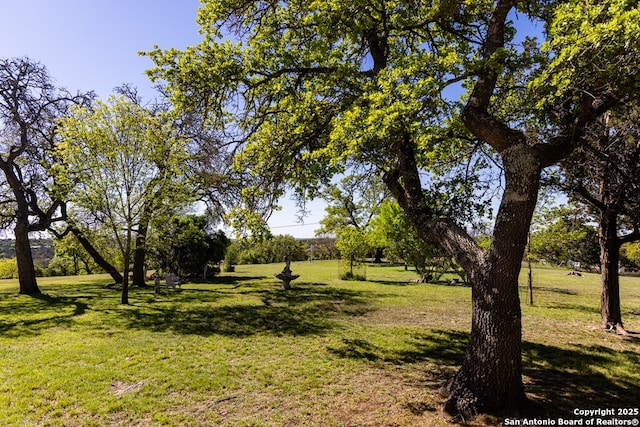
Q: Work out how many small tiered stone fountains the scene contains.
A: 1